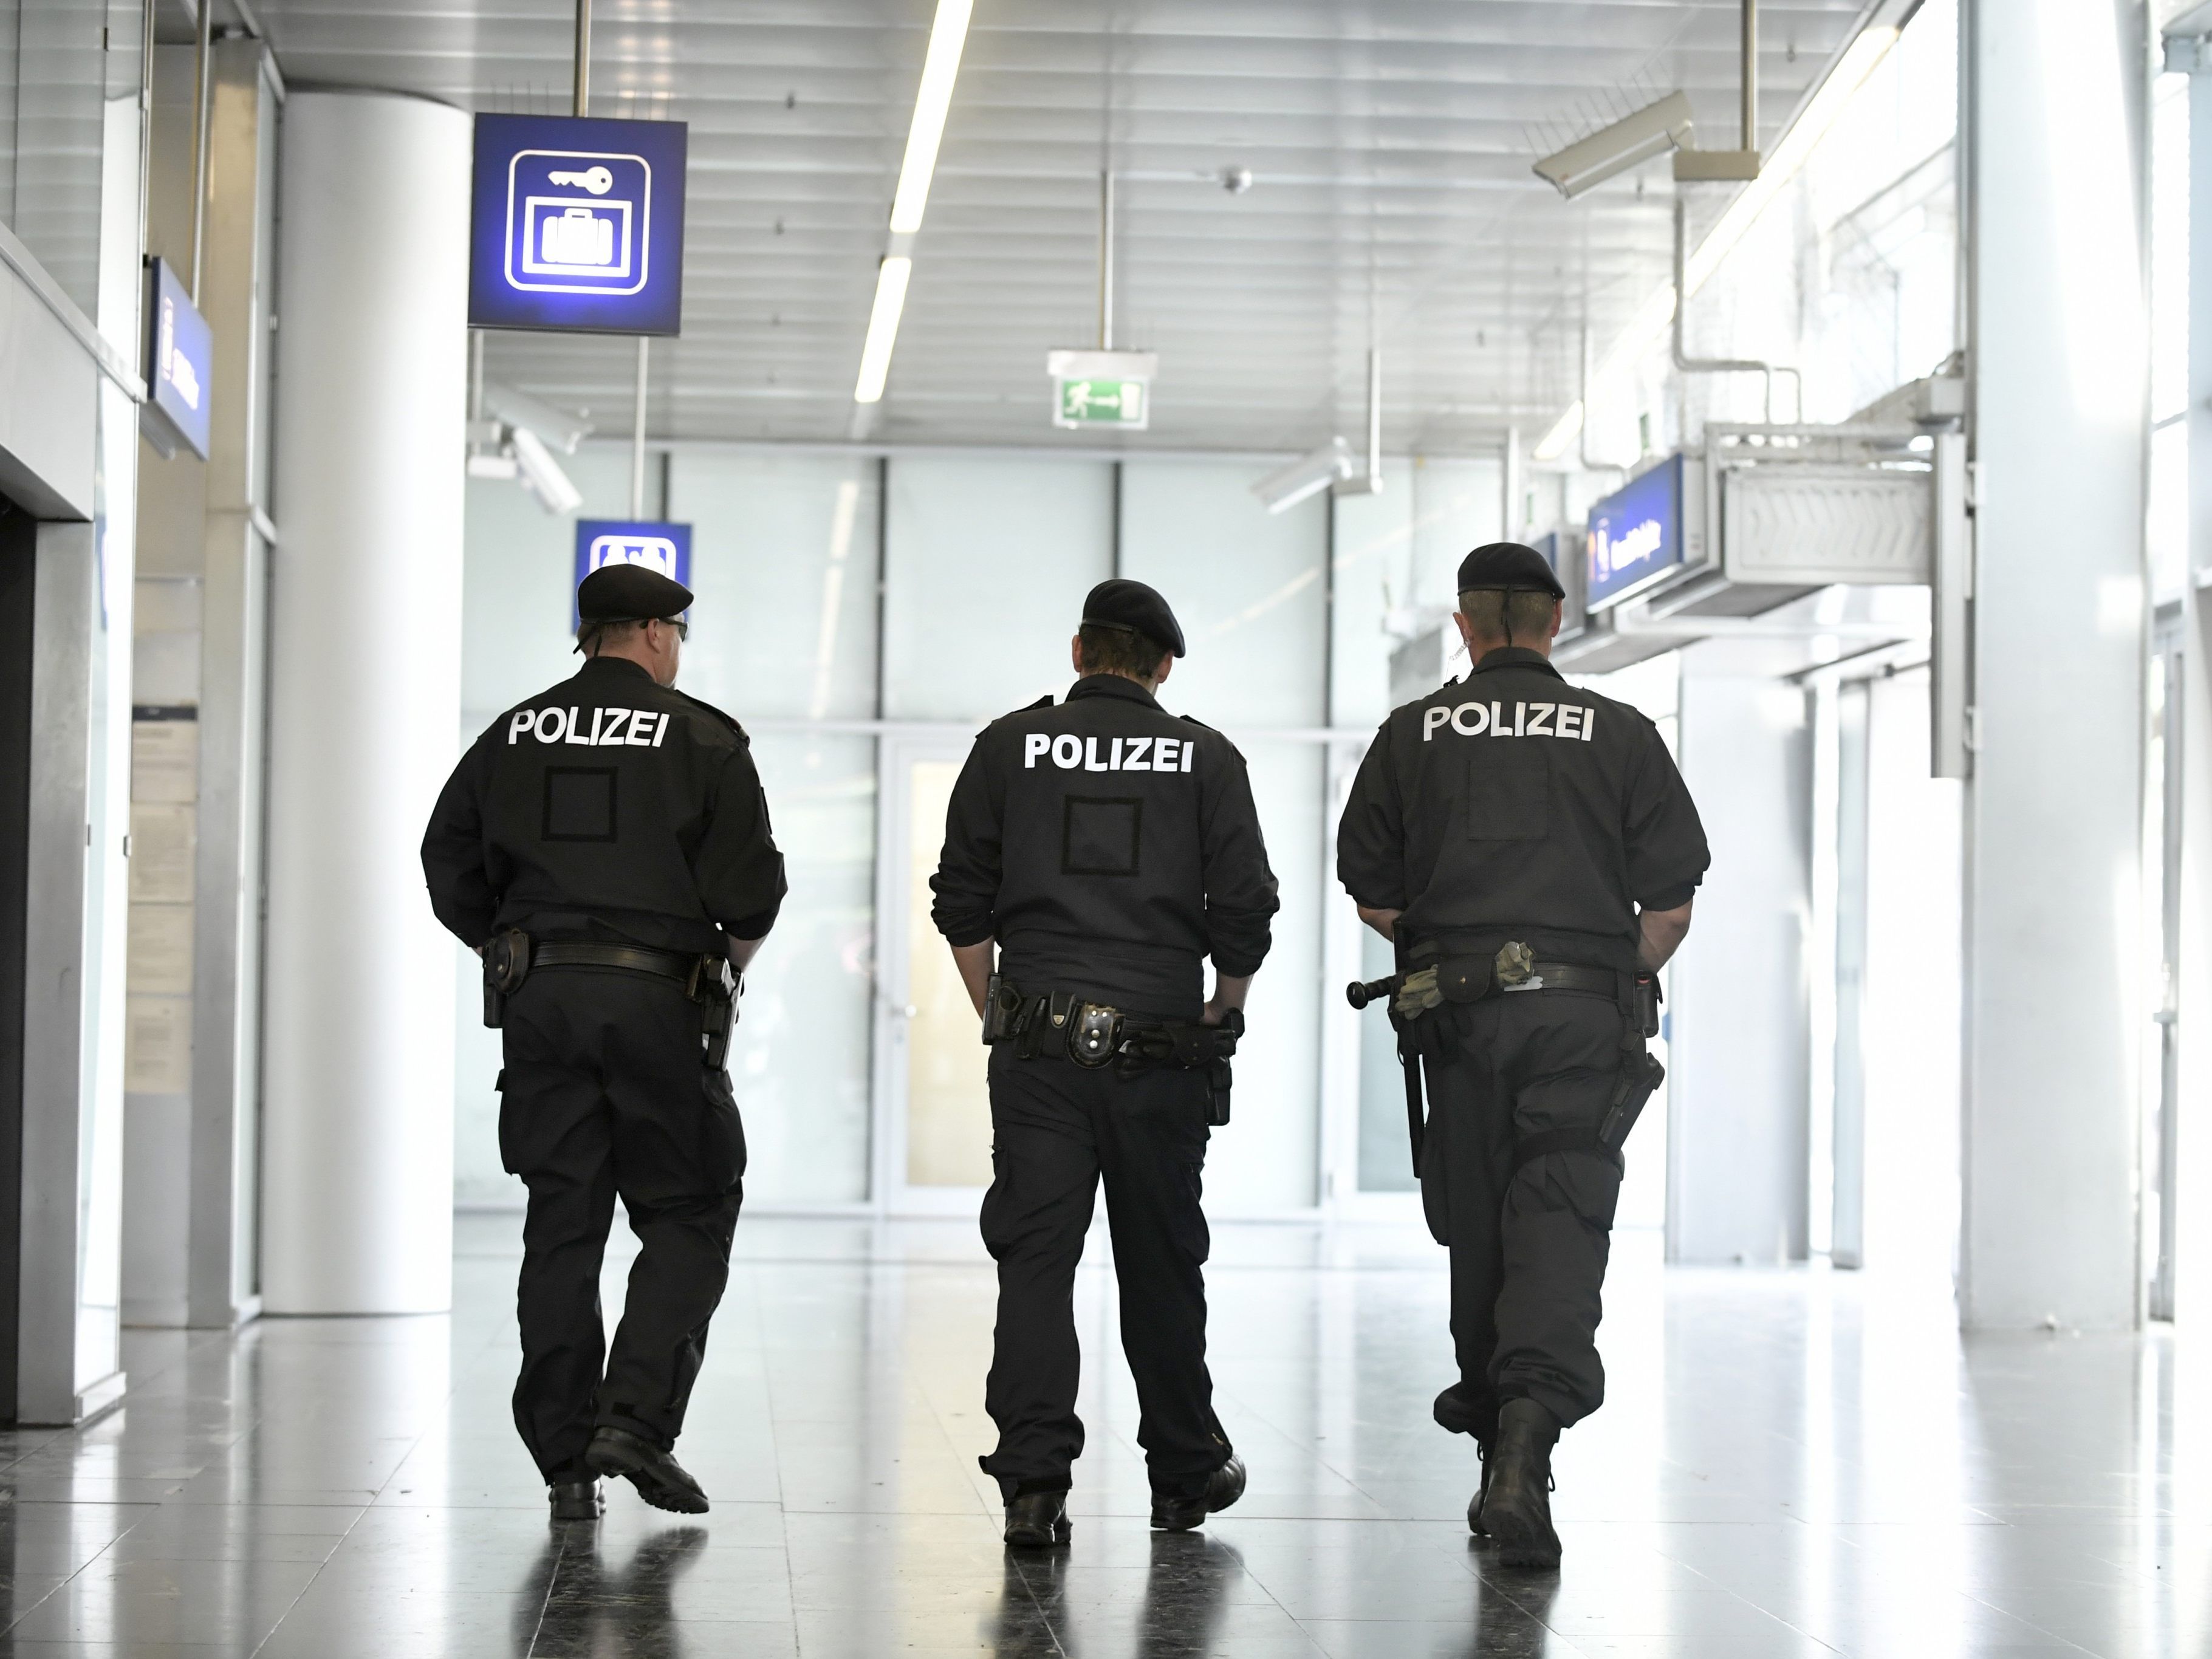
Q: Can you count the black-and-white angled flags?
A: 0